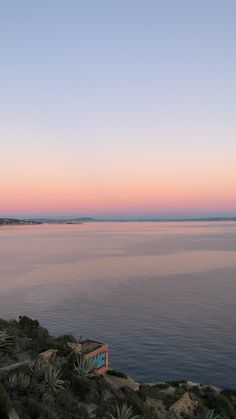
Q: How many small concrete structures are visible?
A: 1